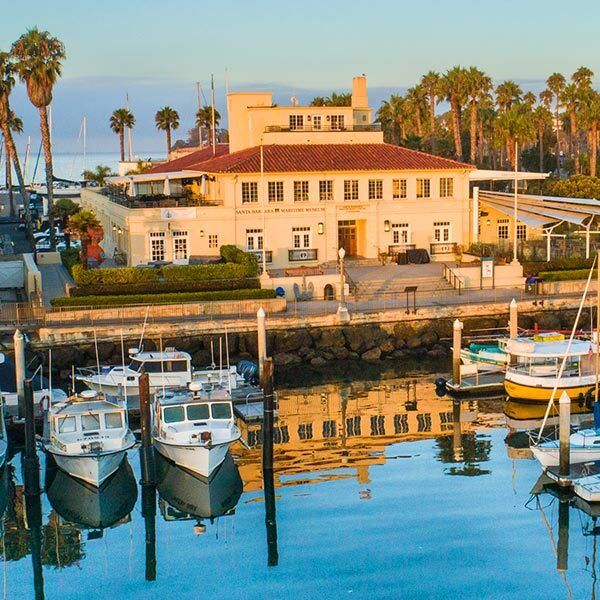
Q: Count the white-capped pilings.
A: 5